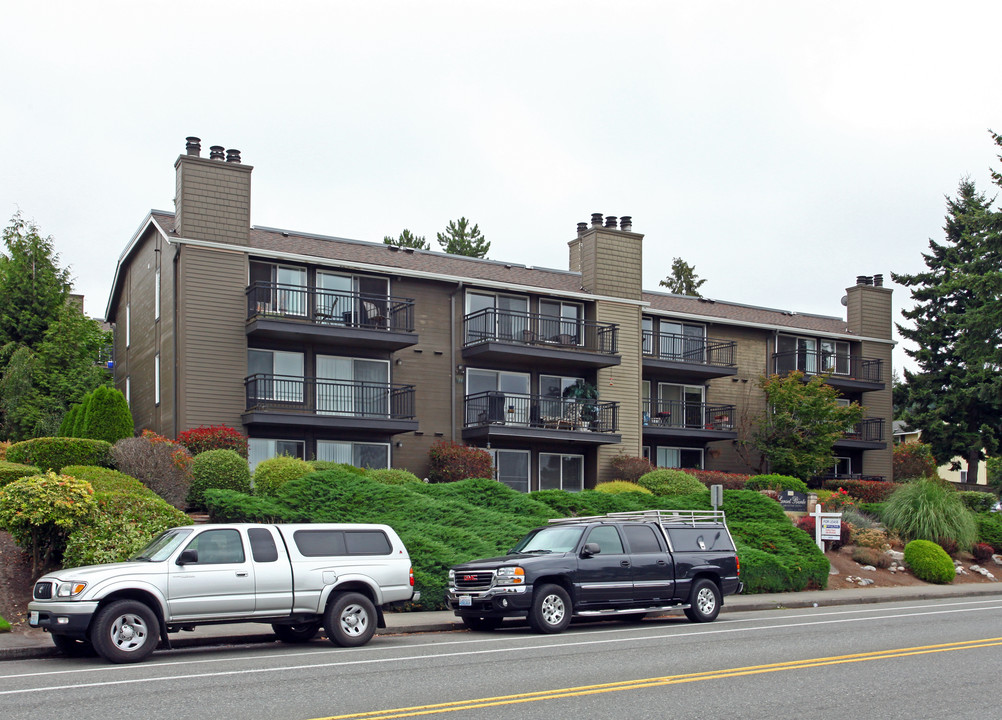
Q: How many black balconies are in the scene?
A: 8